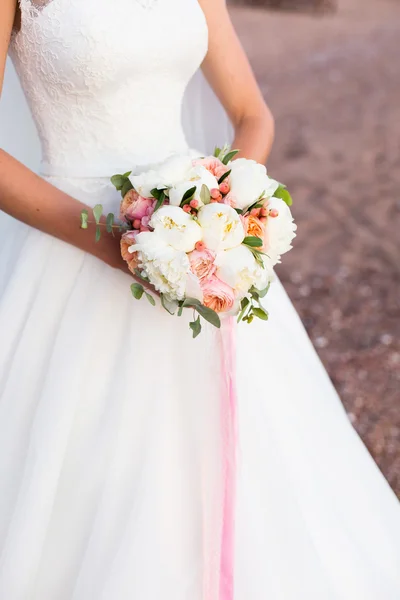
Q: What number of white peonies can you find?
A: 8